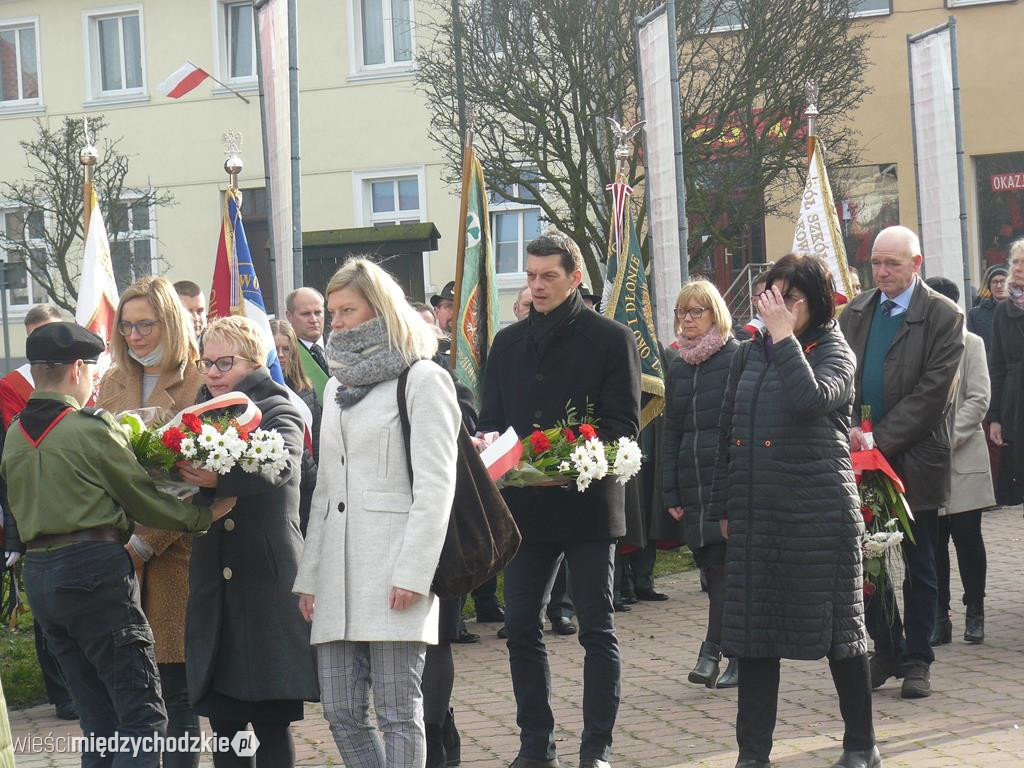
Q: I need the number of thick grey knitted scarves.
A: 1